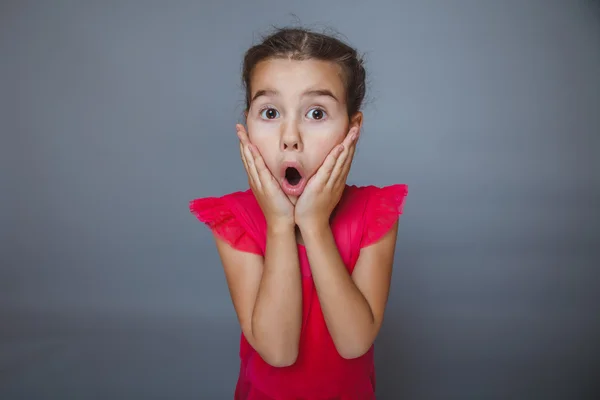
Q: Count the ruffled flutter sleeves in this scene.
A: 2